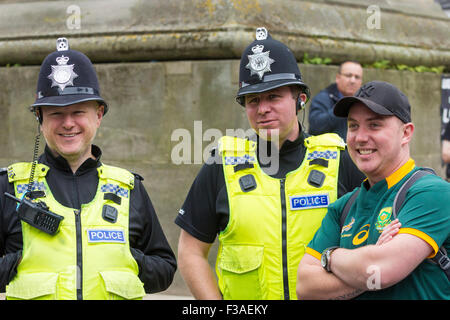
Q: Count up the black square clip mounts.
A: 3